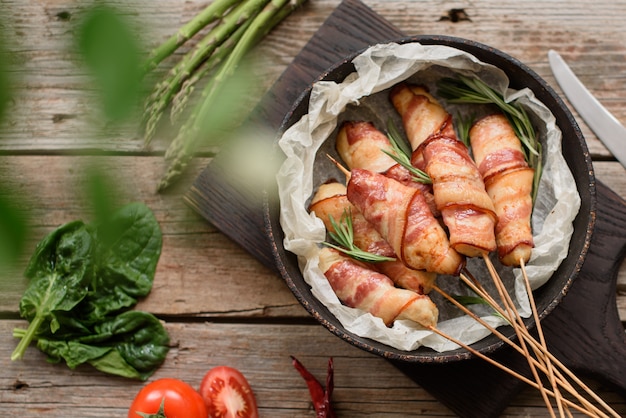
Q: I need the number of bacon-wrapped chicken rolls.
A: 7